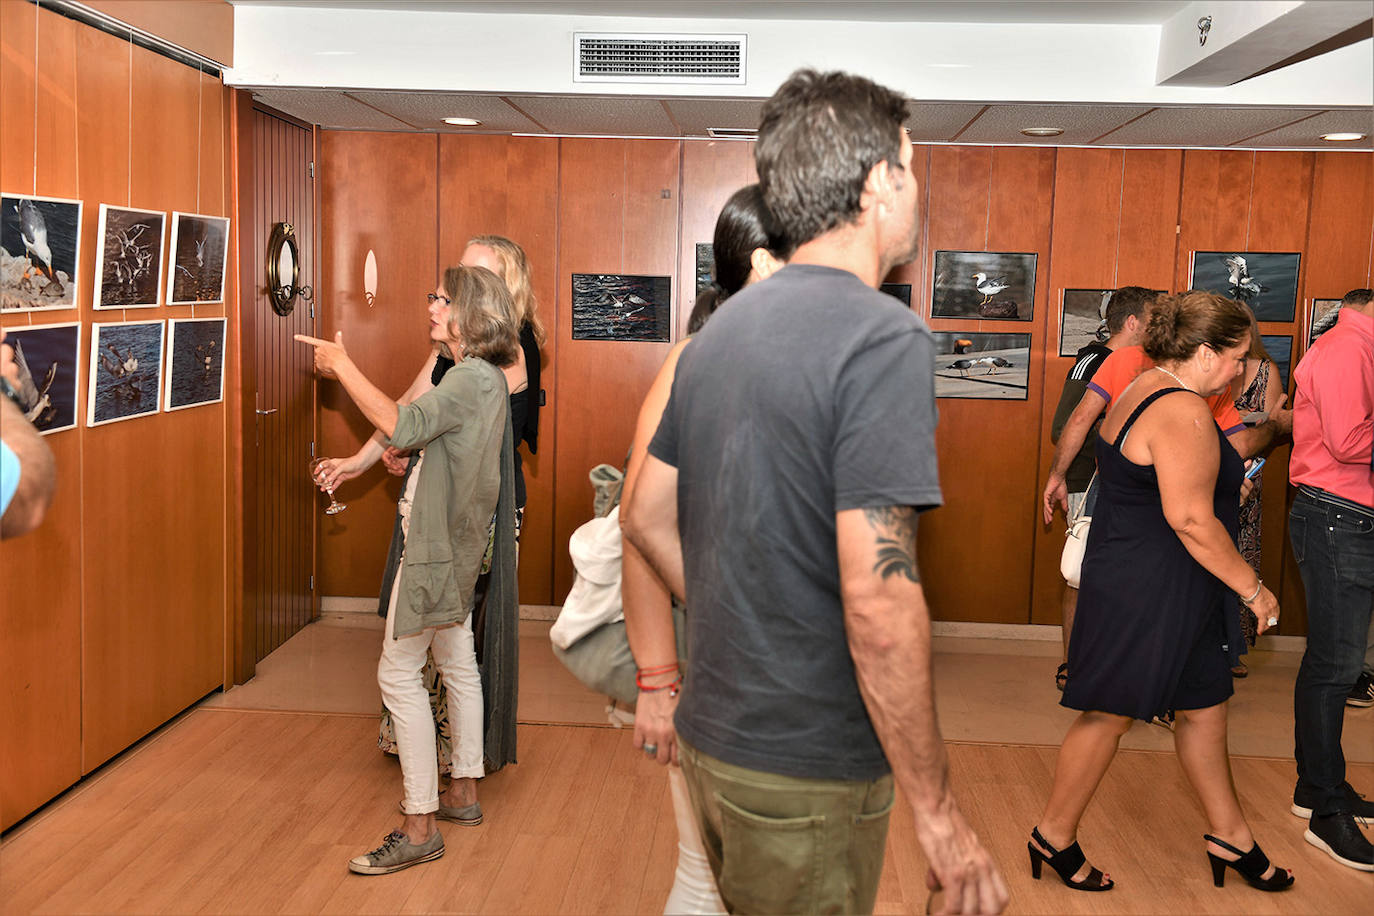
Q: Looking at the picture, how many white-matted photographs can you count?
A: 6